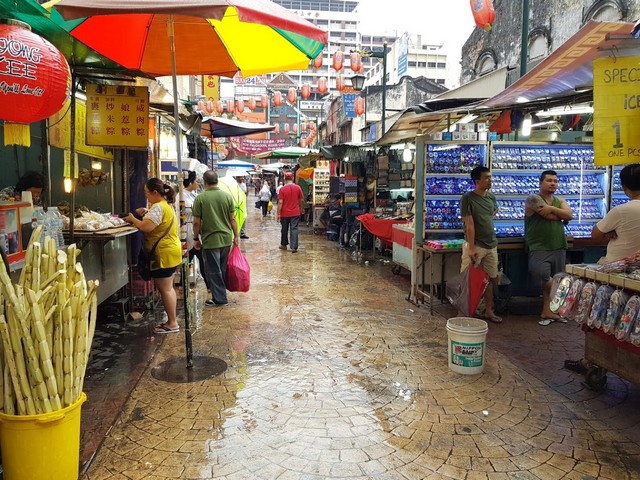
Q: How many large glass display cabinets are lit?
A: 3